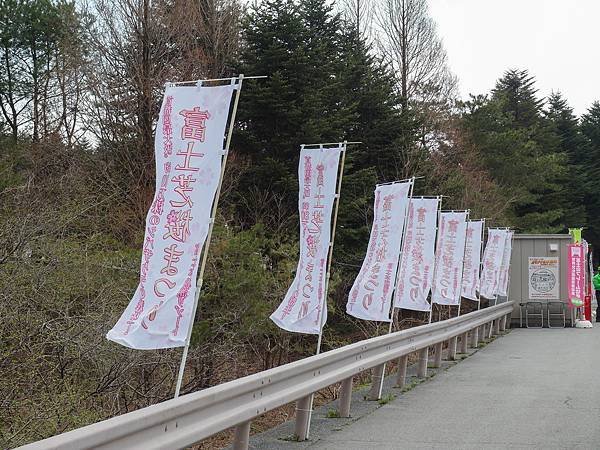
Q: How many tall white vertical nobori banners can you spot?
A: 8